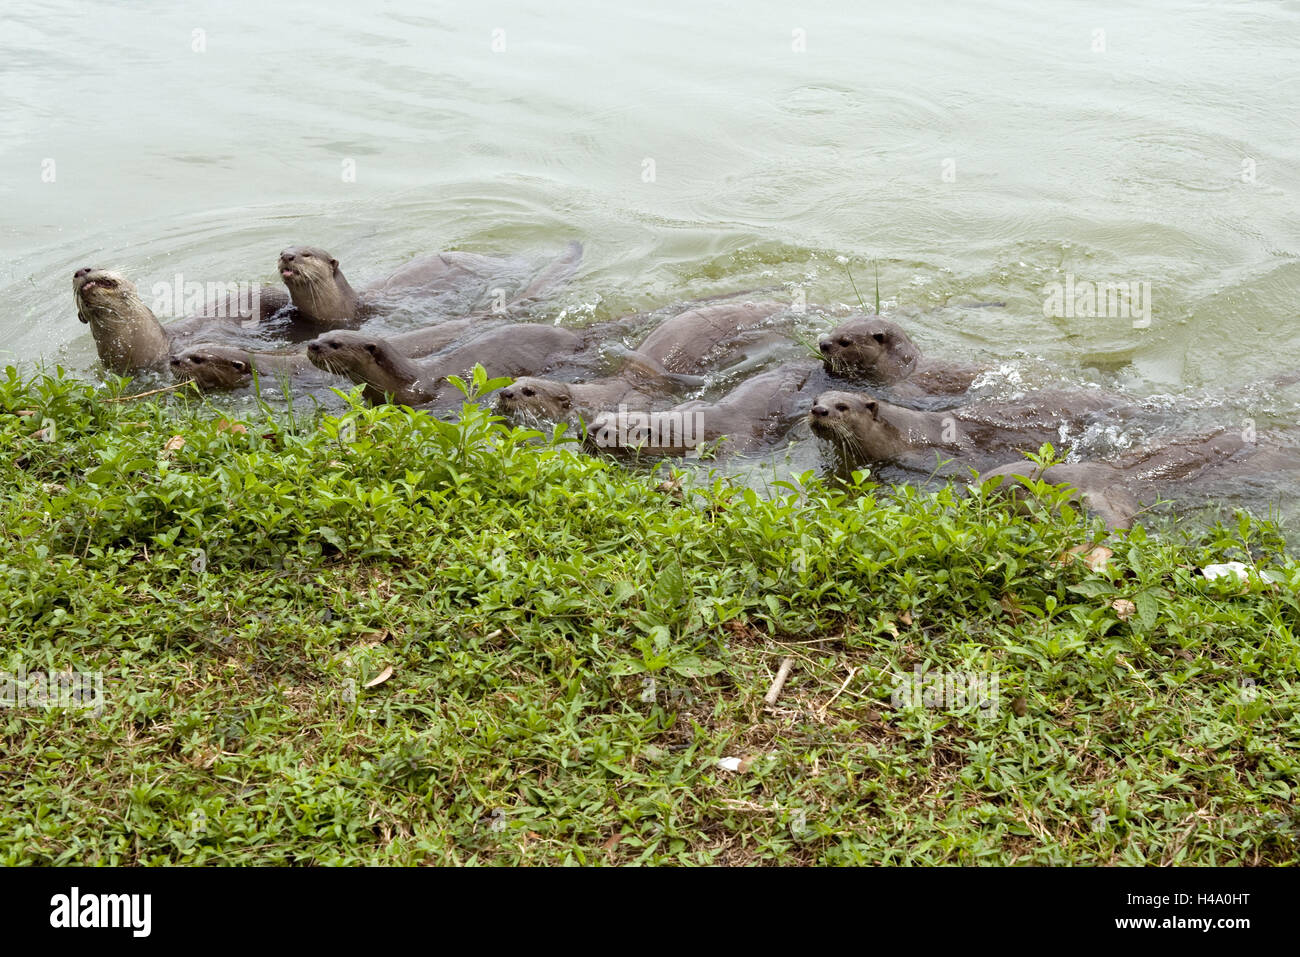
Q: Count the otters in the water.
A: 9